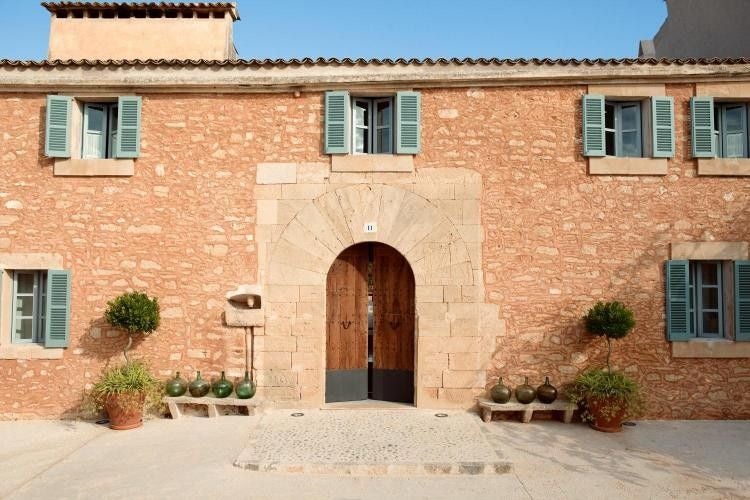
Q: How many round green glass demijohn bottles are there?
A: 7